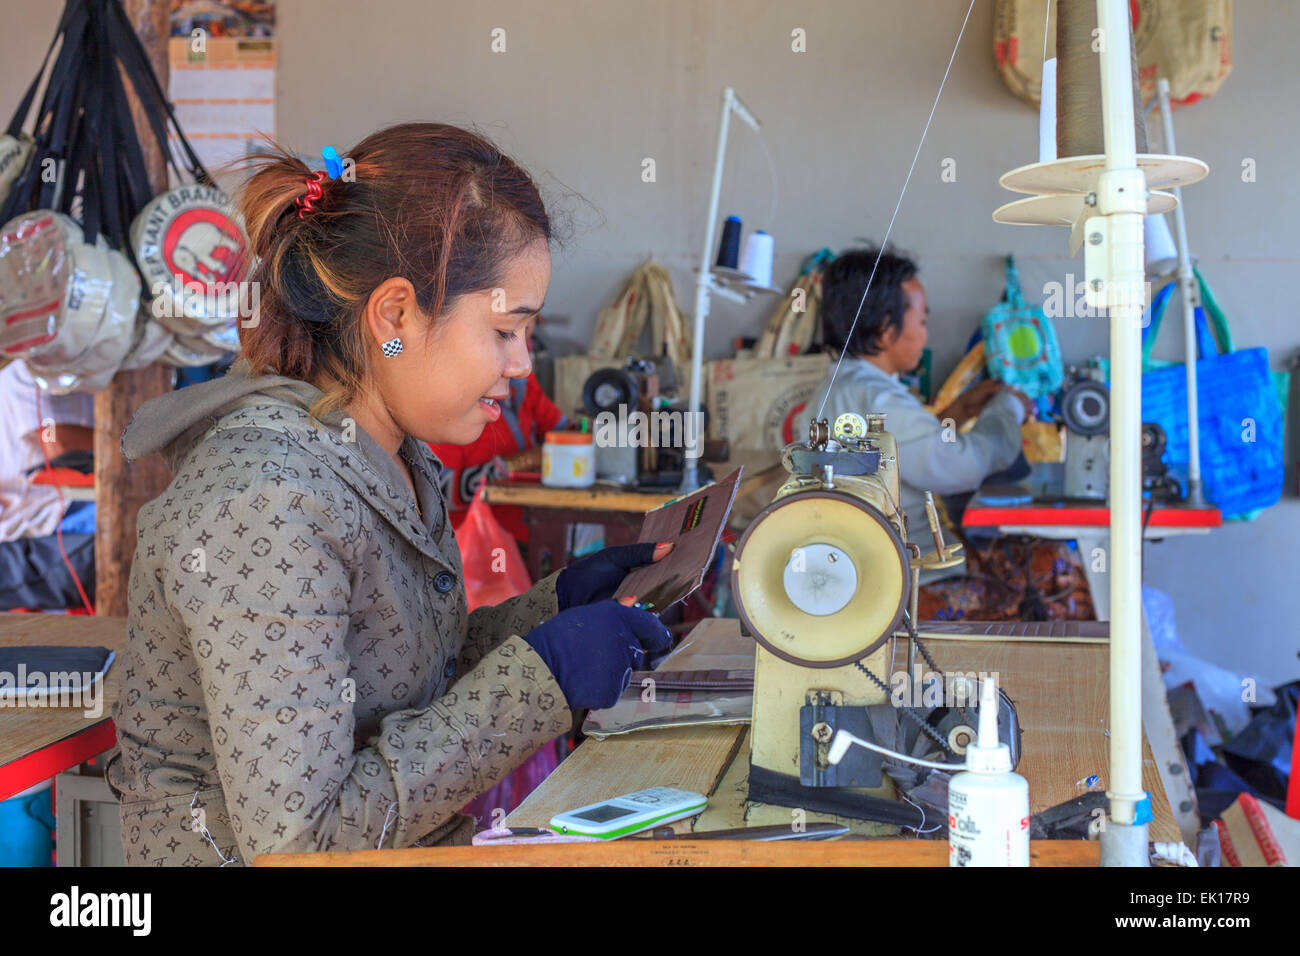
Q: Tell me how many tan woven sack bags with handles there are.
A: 2